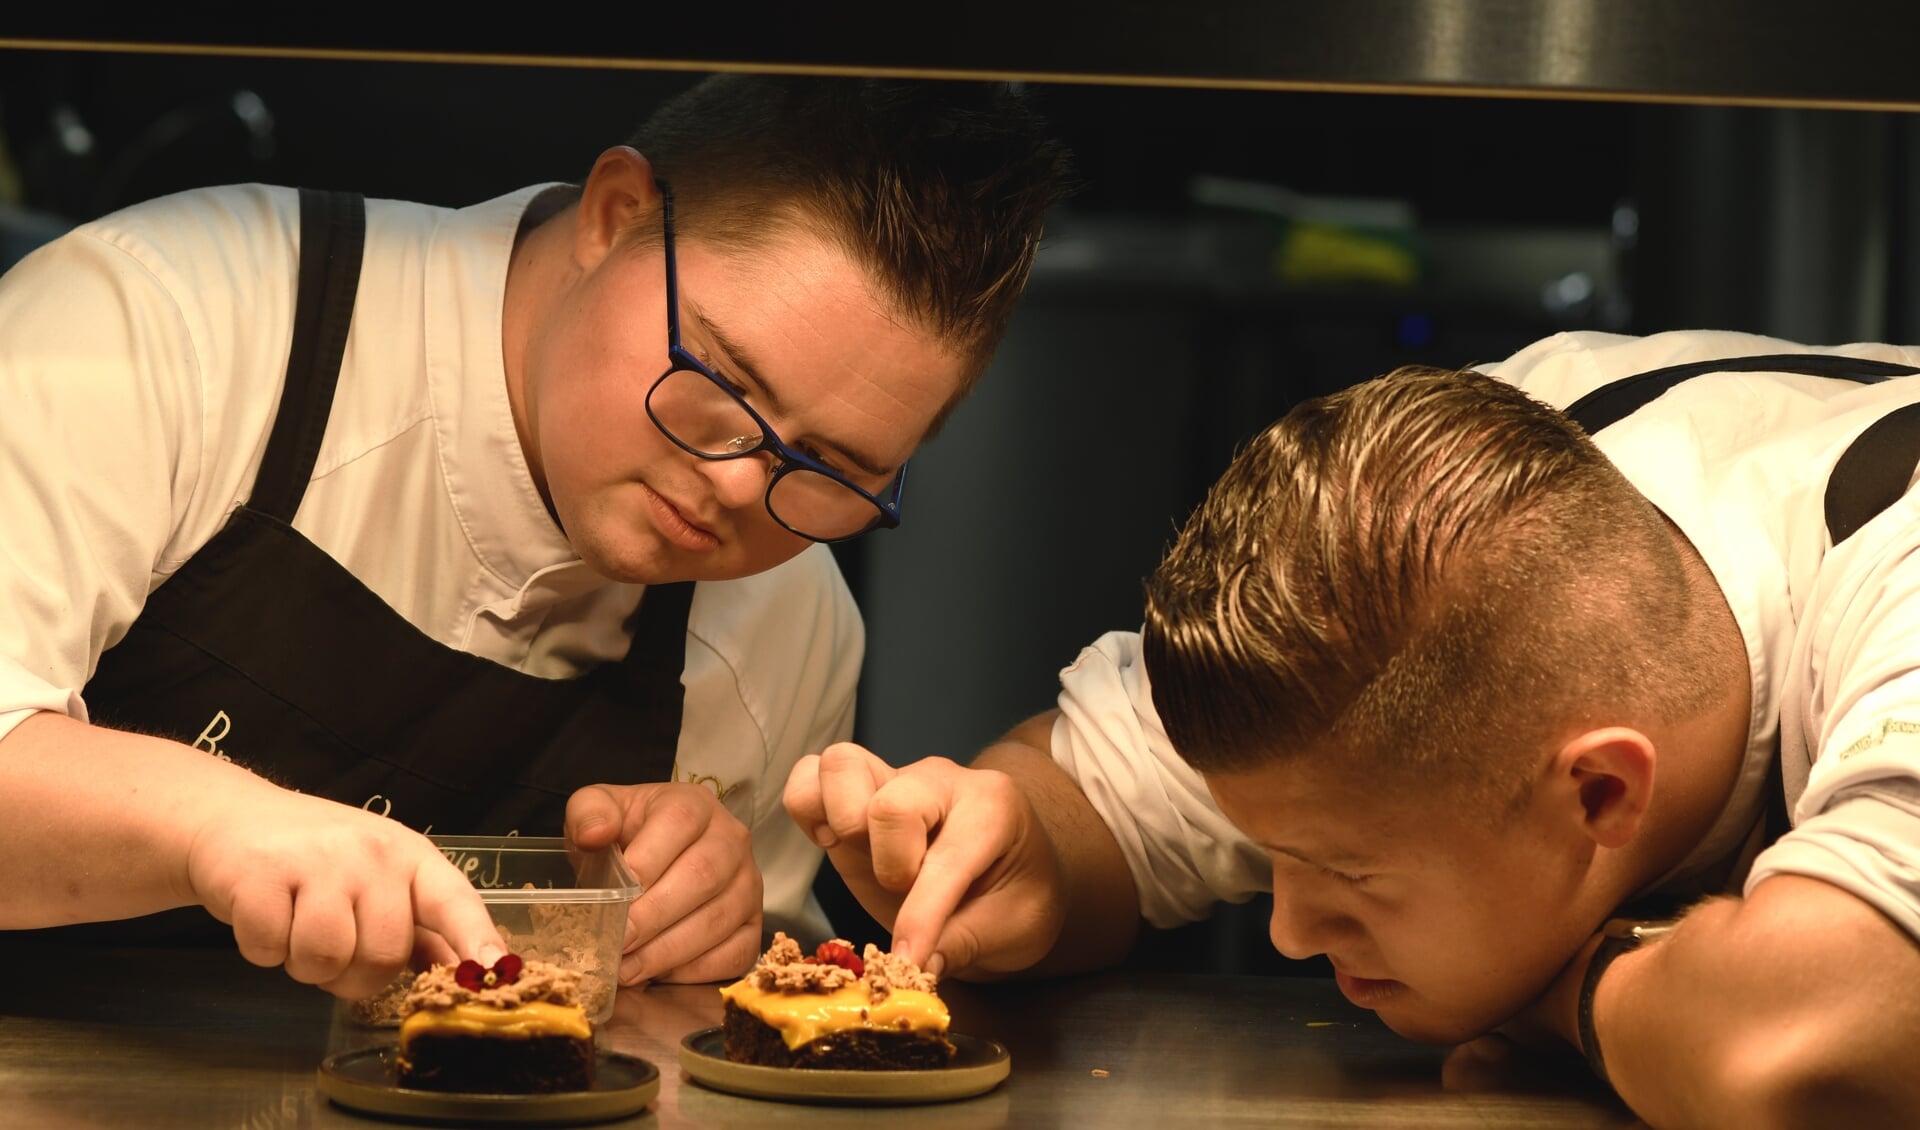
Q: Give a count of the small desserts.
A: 2